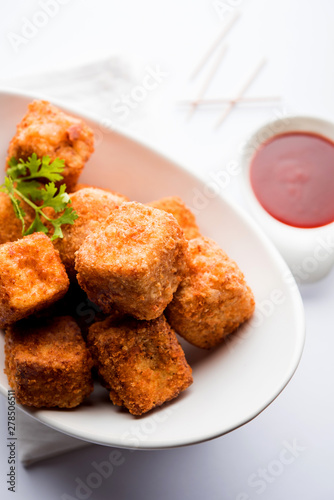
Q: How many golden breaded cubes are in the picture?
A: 9